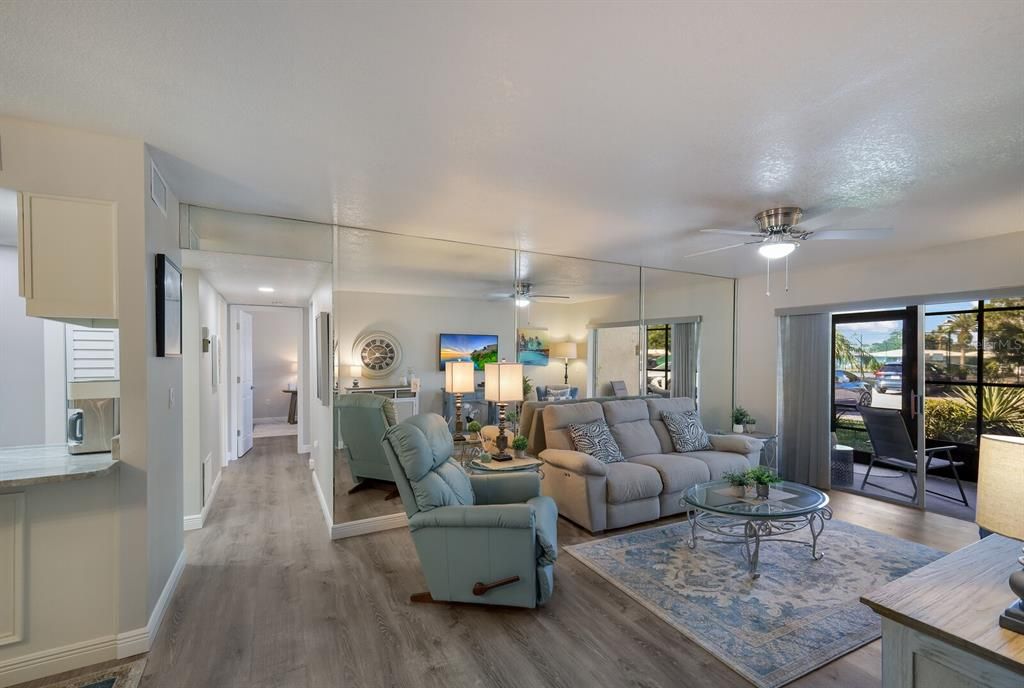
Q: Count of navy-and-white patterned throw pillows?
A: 2